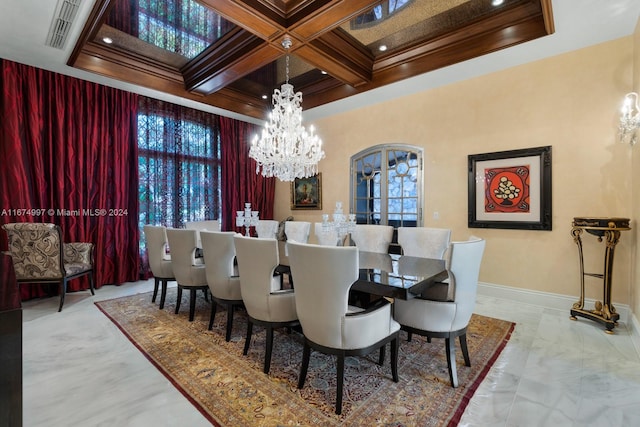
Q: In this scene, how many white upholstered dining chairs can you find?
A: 12